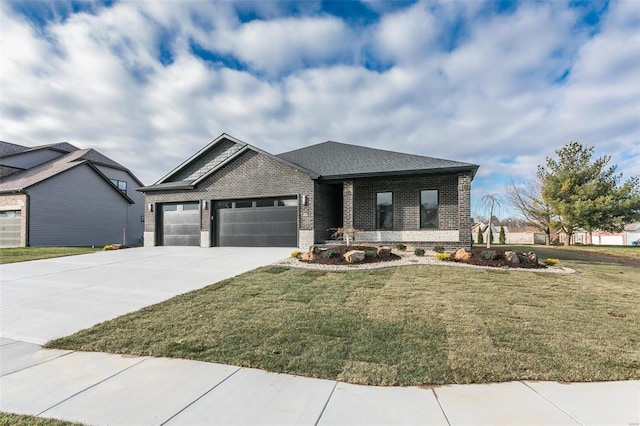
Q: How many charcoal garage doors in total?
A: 2